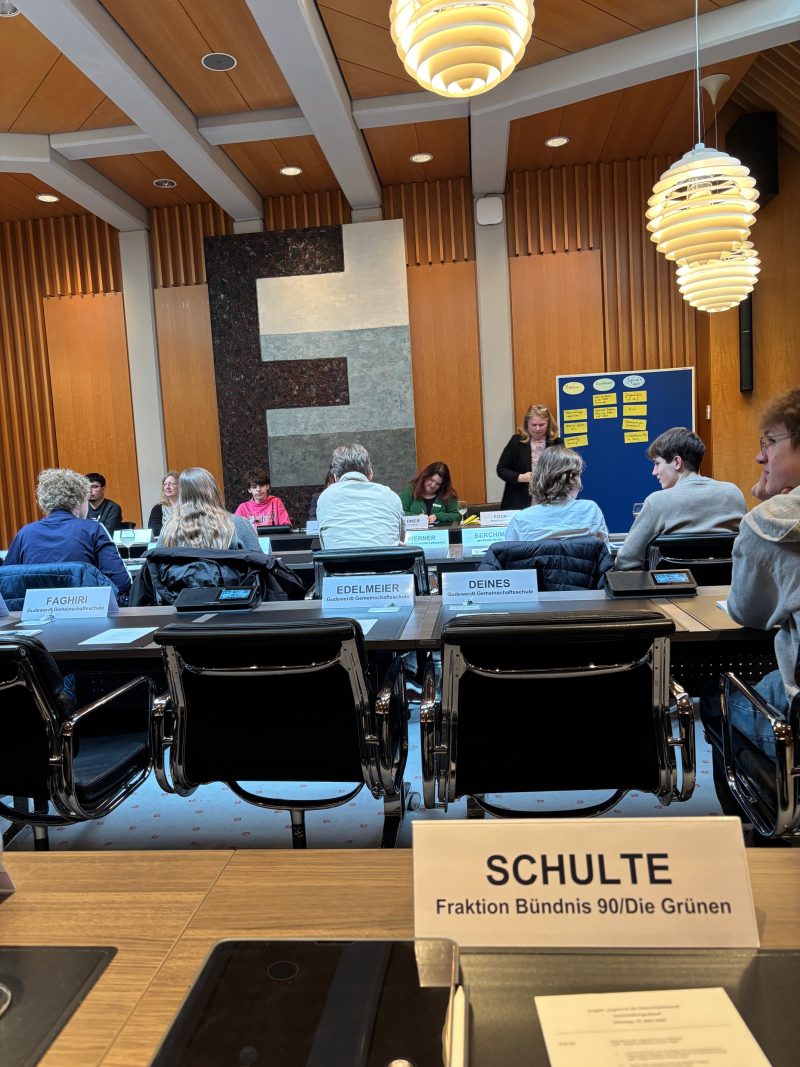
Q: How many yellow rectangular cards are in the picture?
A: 9